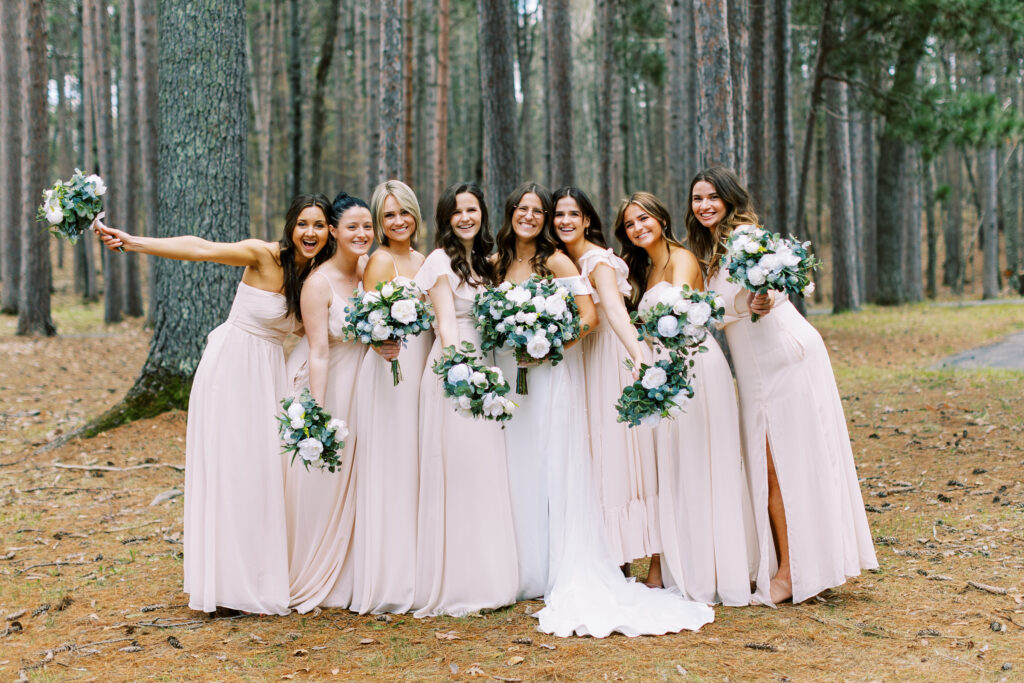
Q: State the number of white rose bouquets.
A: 8